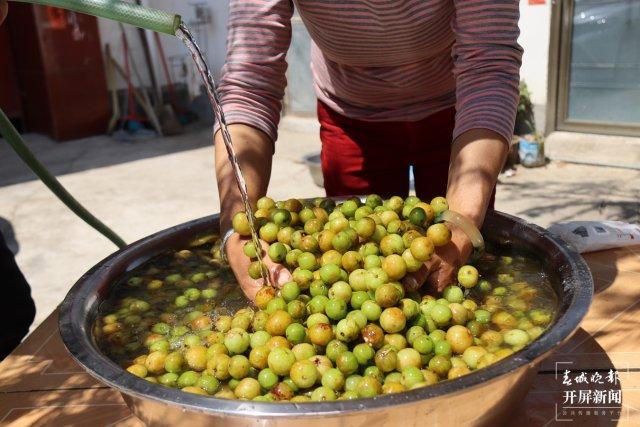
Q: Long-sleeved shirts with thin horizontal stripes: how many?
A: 1